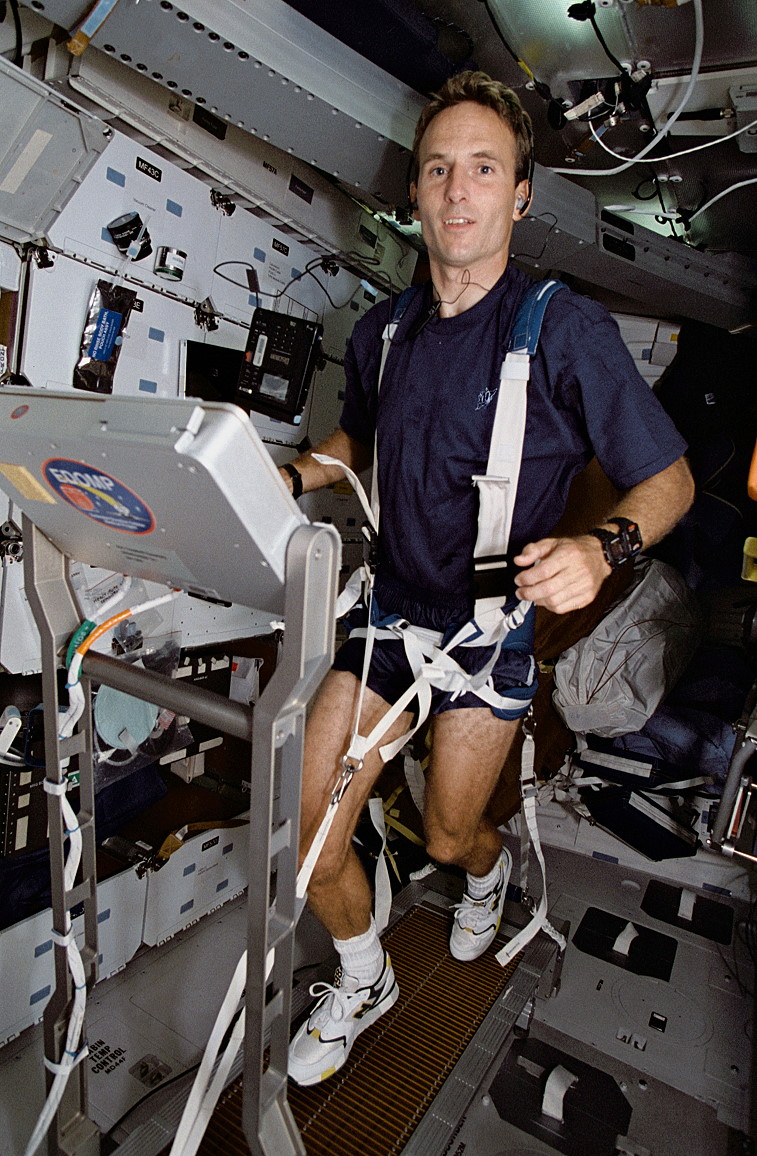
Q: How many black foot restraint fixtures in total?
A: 3